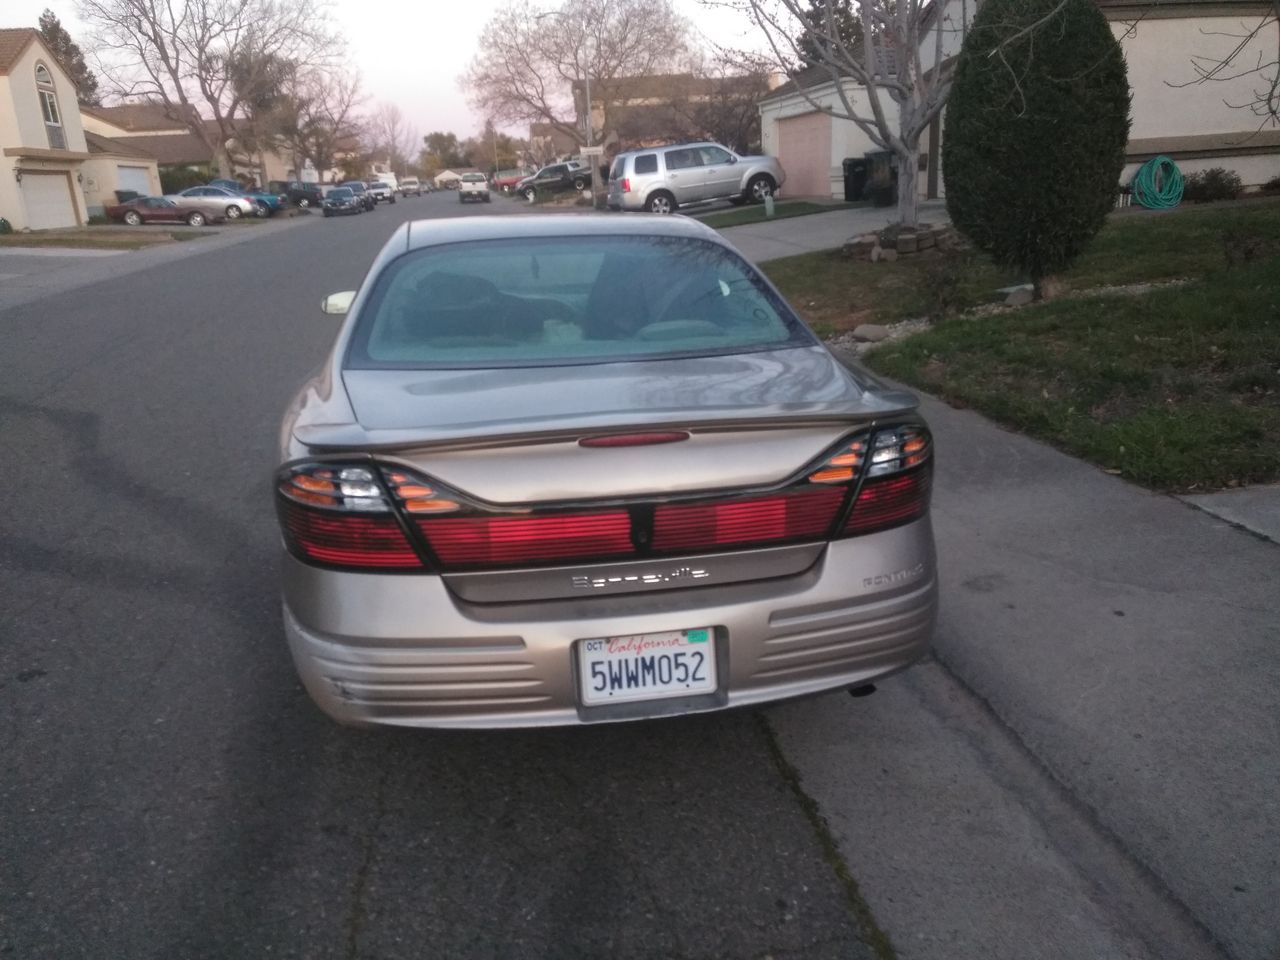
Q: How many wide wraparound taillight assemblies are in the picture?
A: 2